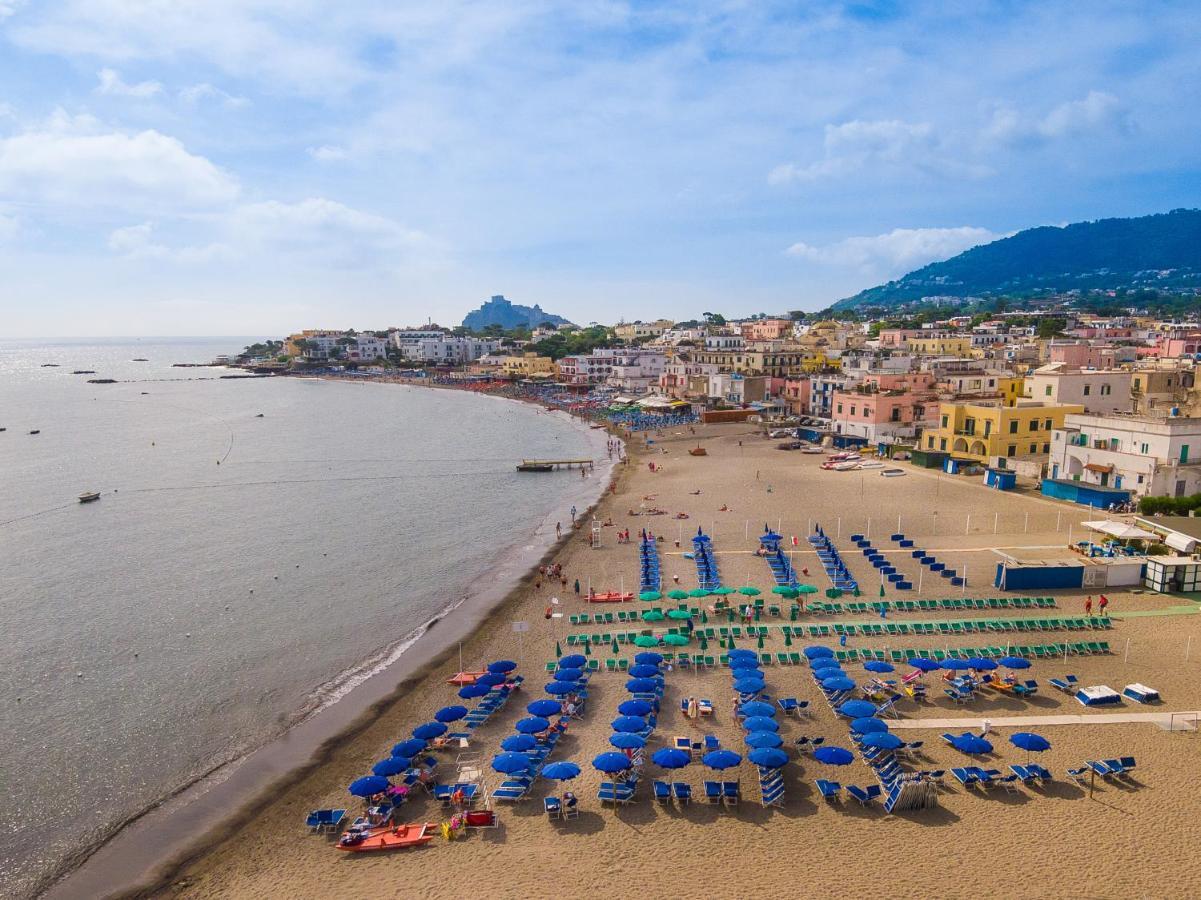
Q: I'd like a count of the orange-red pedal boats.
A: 3